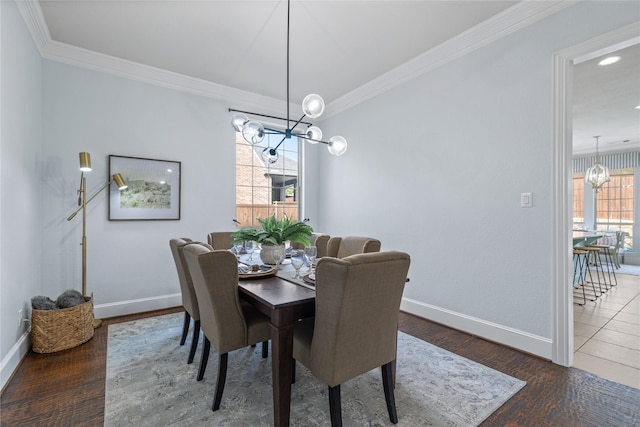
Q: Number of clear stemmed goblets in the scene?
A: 5